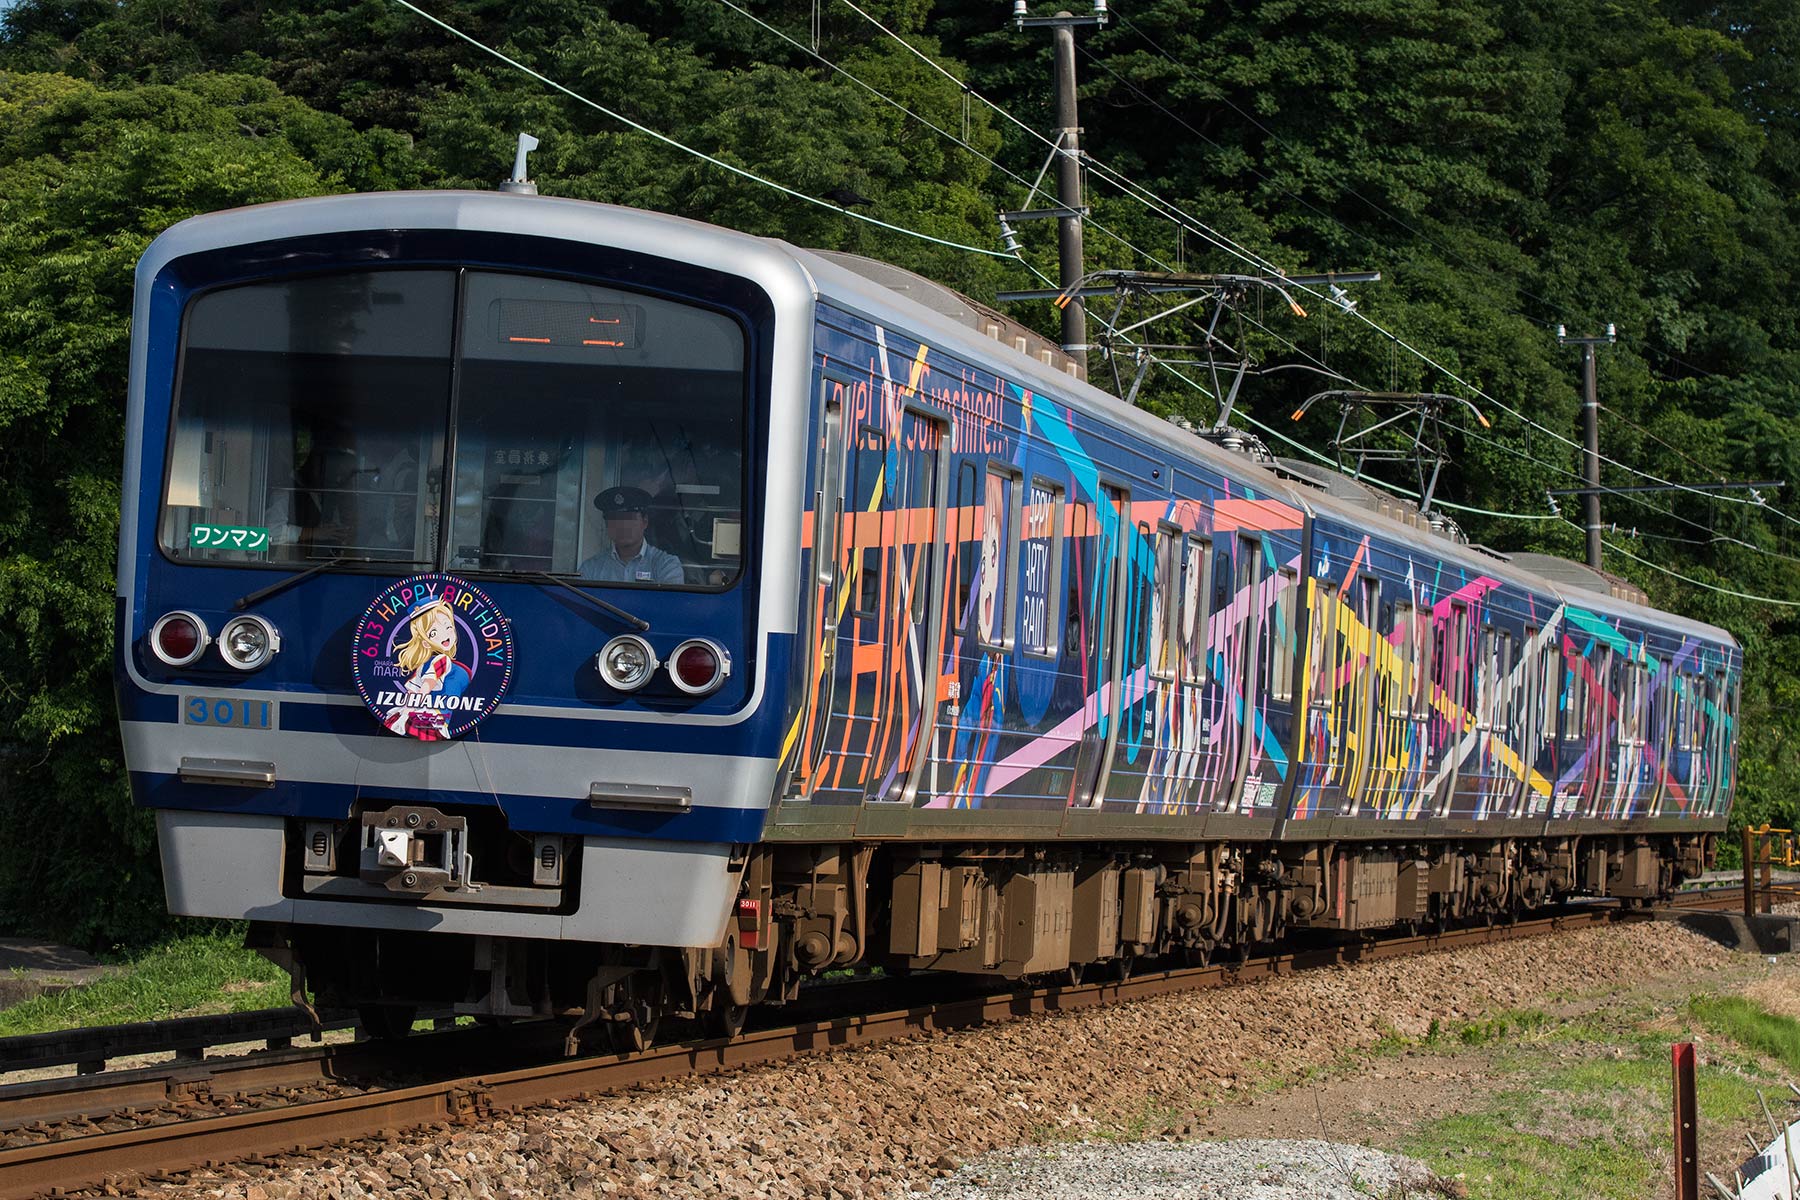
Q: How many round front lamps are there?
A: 4